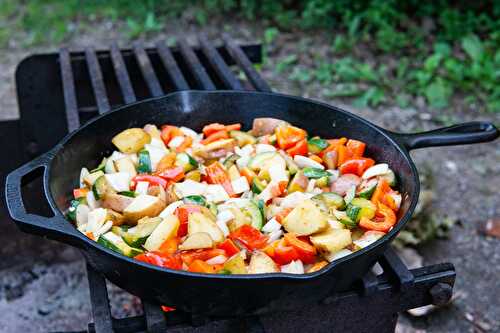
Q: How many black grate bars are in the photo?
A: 8